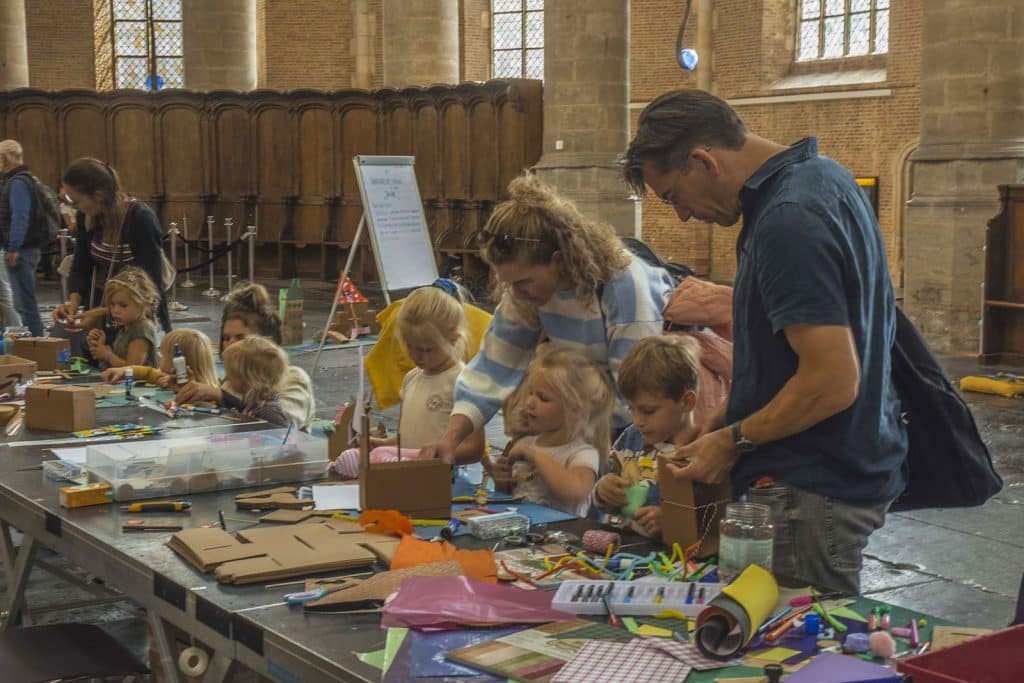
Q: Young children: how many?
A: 6